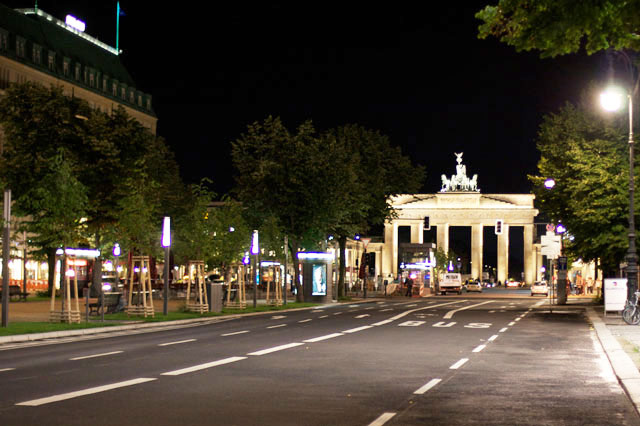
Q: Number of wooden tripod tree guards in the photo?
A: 5